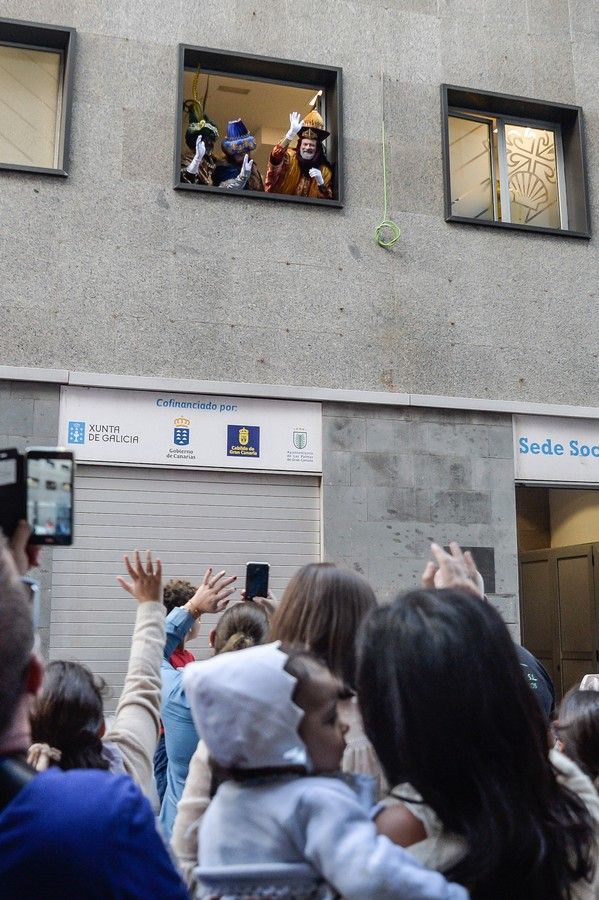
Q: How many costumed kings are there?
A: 3